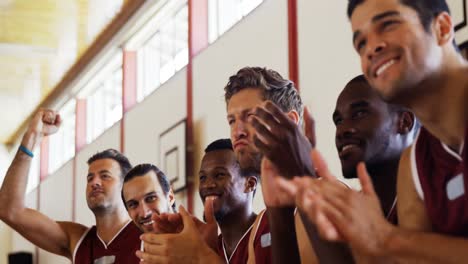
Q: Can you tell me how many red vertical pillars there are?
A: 5